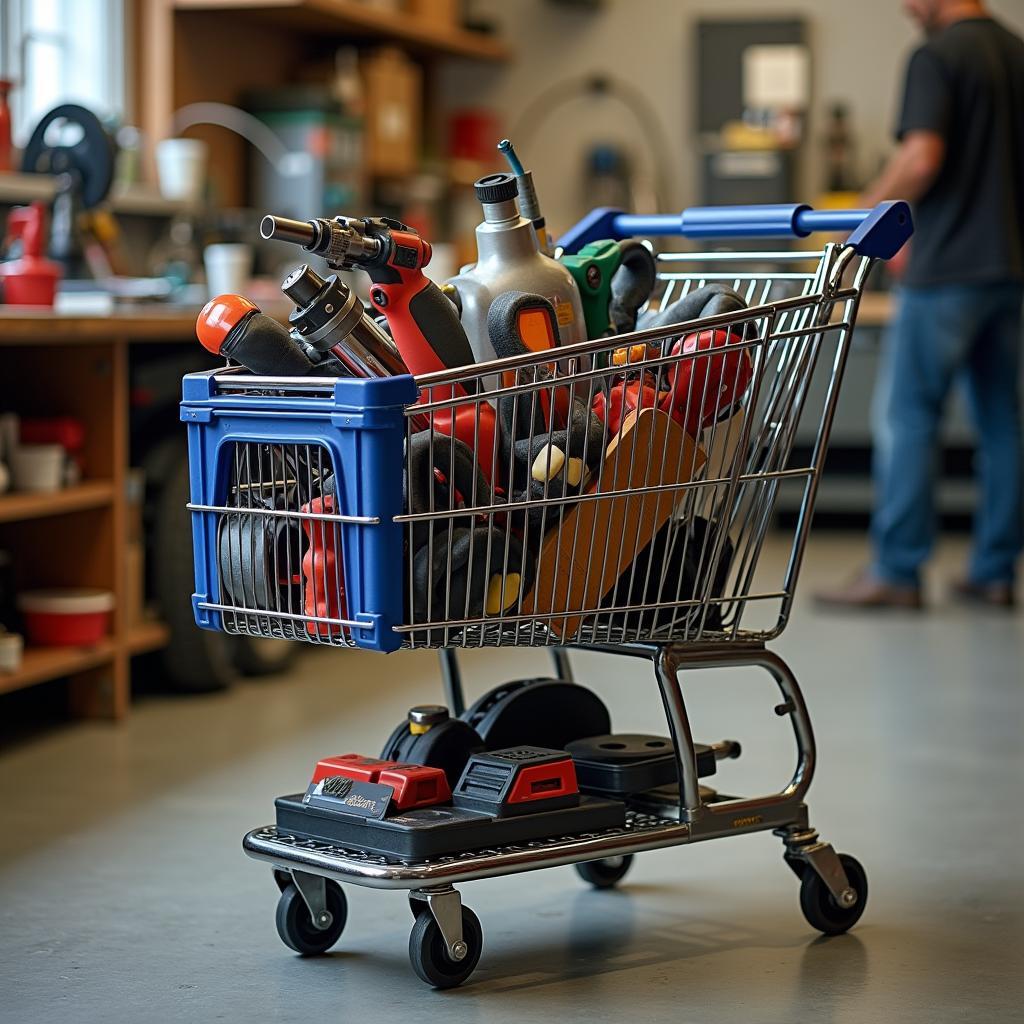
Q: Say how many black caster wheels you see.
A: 4